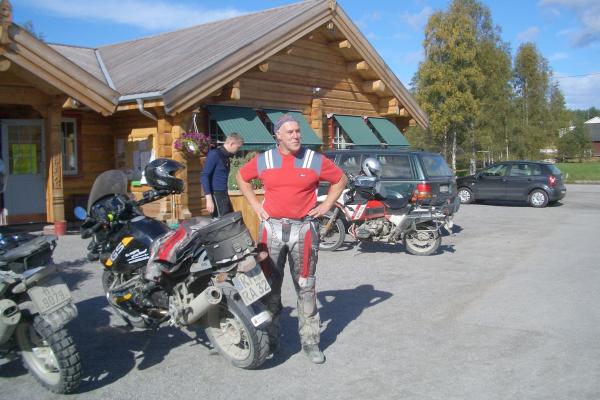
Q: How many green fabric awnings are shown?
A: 4